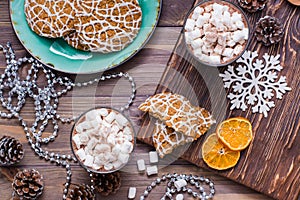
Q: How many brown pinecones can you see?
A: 6